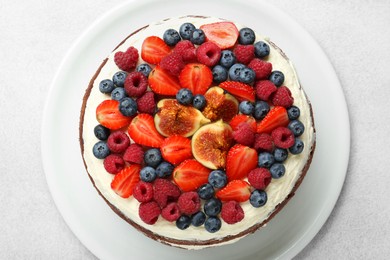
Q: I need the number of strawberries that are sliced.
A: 14